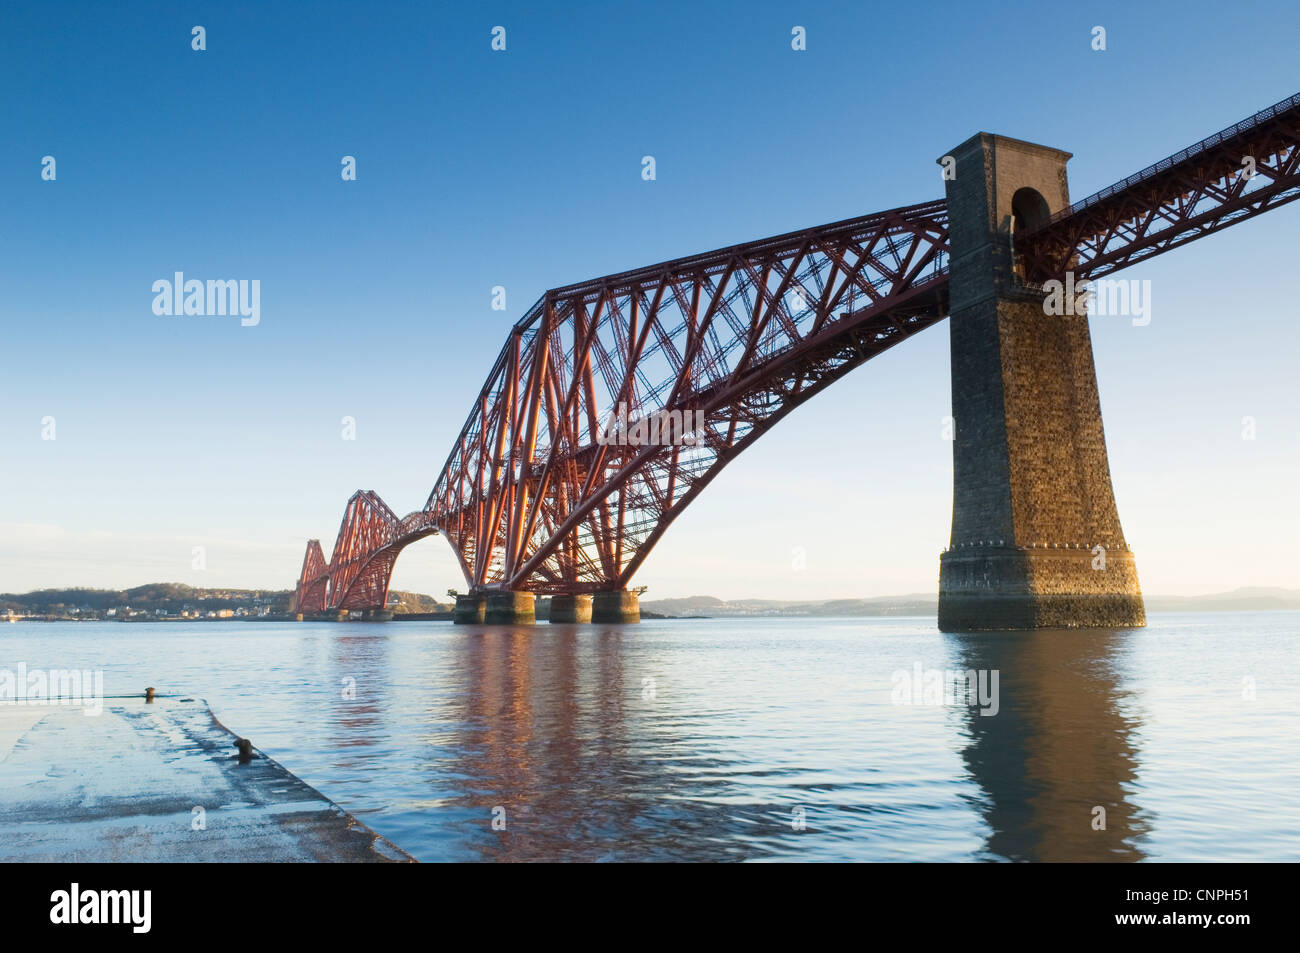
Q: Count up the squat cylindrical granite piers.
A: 4